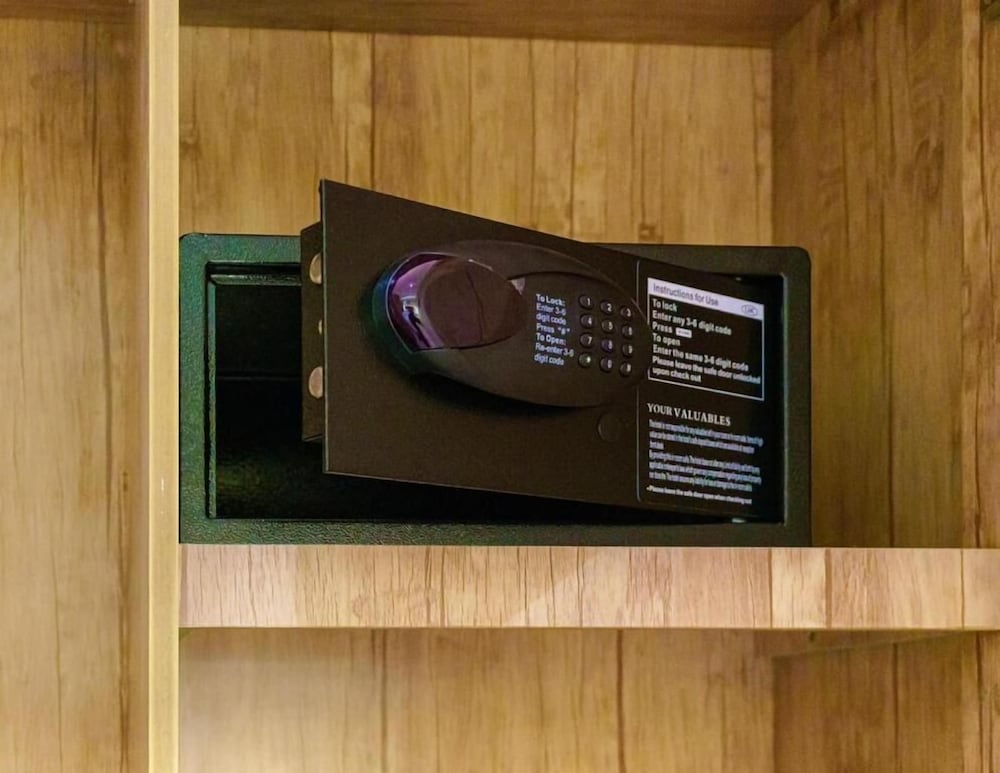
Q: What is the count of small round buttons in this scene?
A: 12